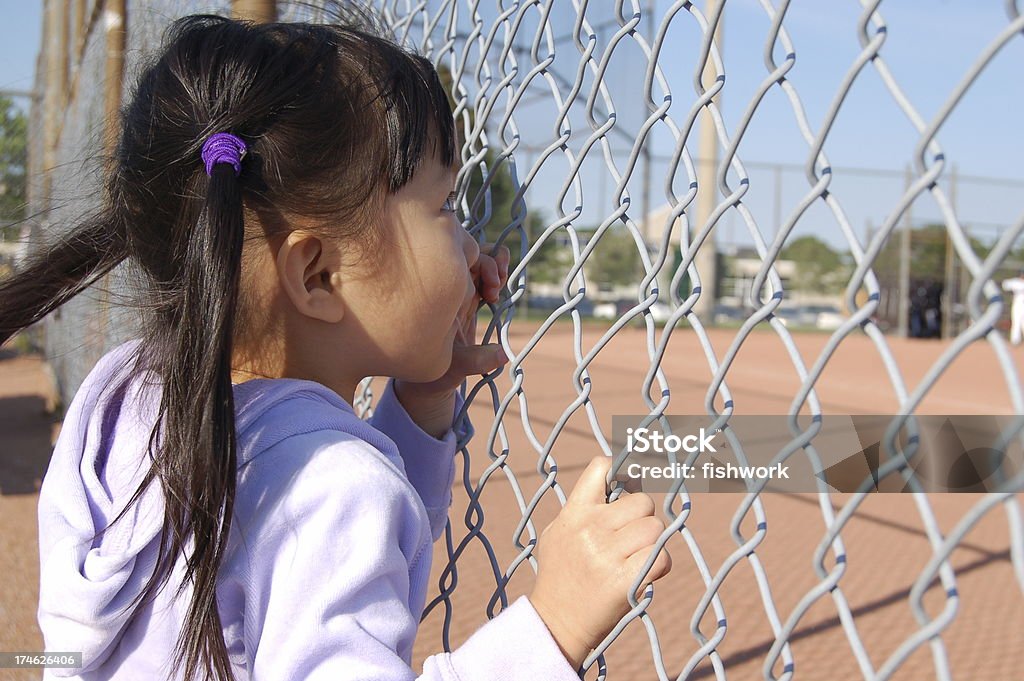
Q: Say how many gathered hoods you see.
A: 1